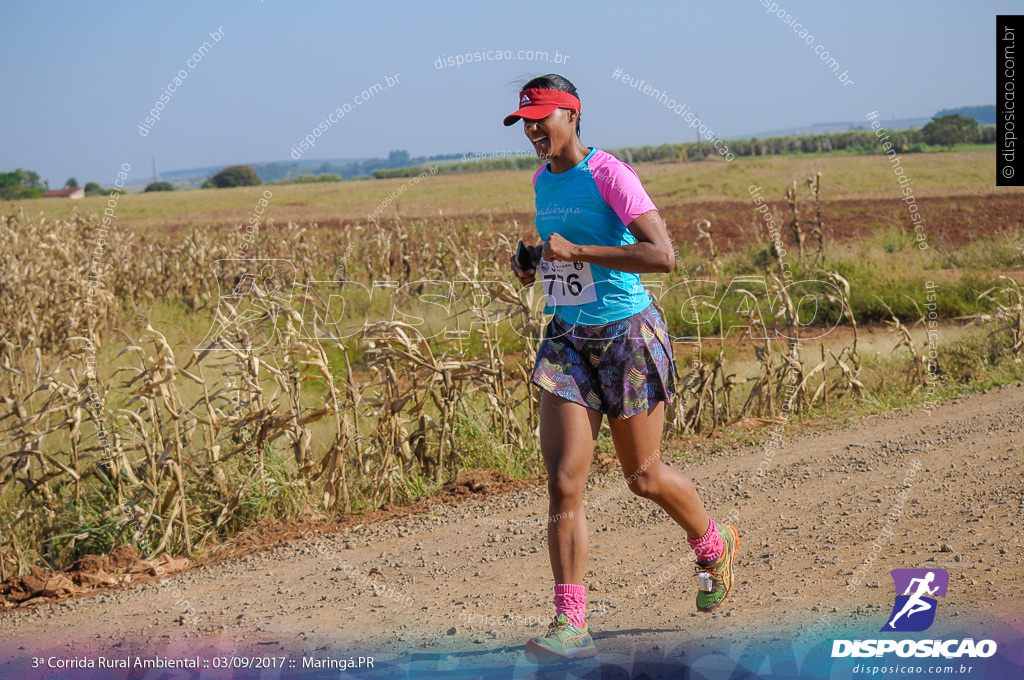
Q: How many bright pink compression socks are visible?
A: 2